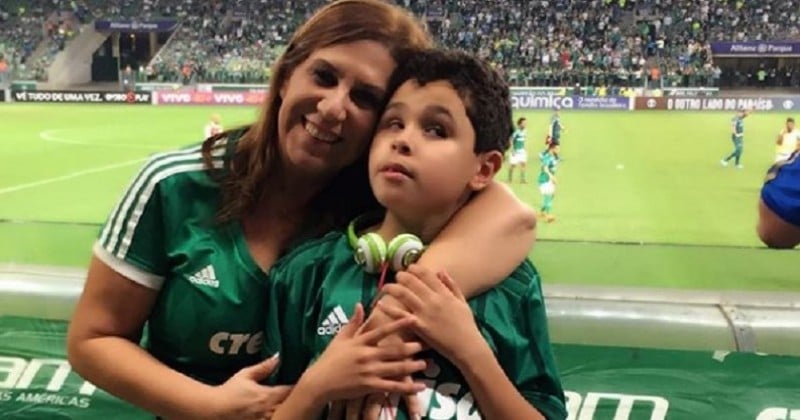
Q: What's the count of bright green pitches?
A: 1